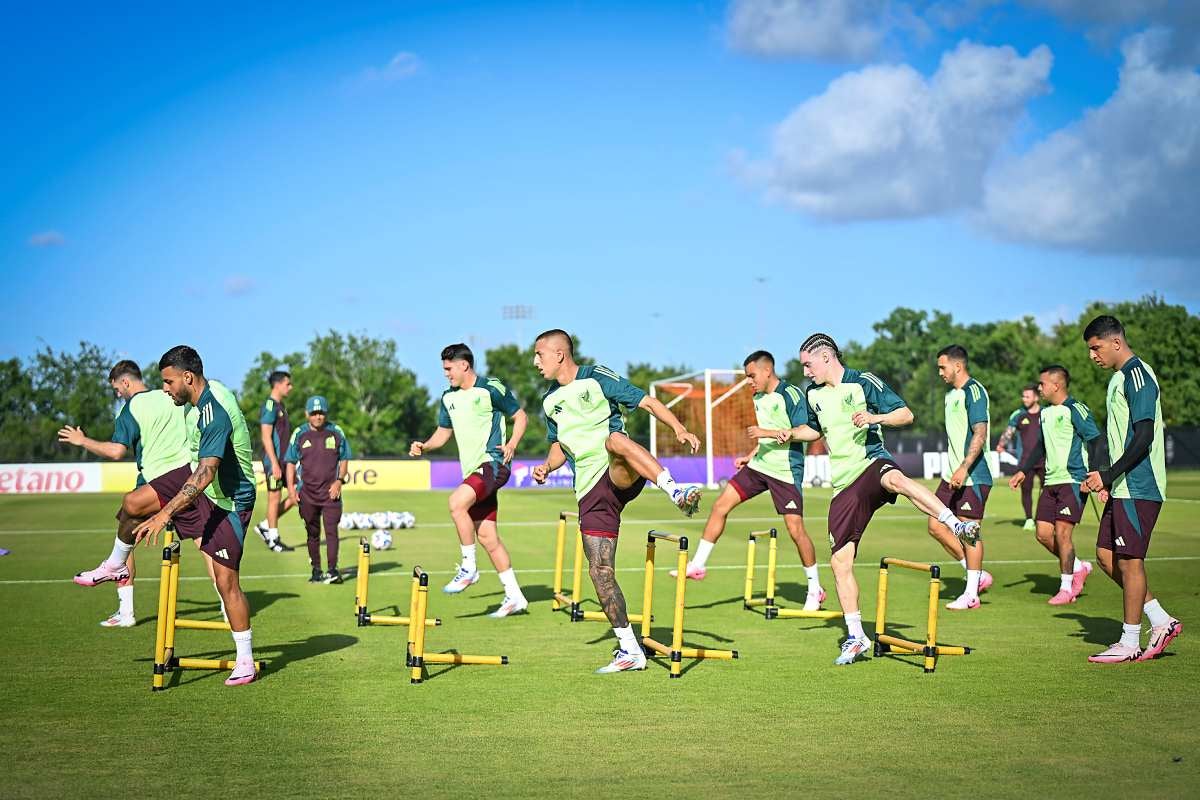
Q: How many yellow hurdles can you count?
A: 8